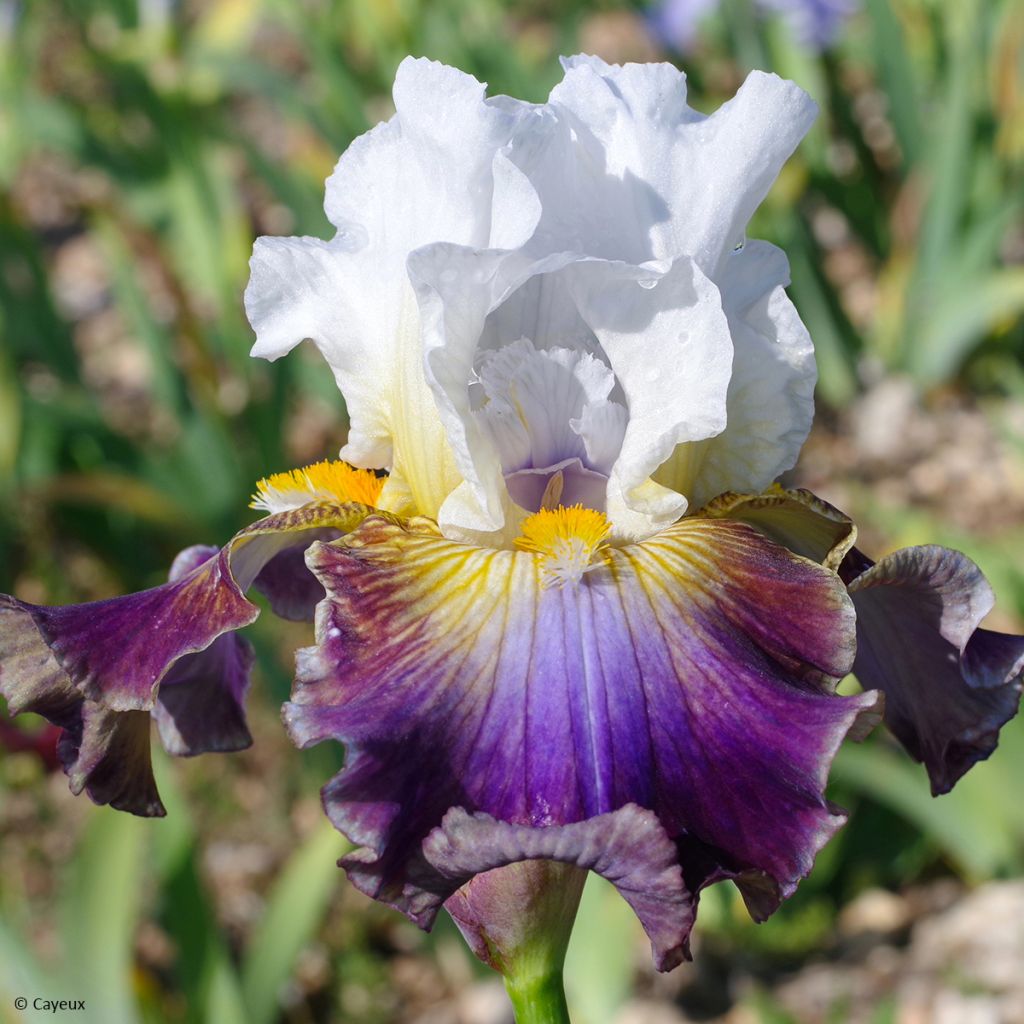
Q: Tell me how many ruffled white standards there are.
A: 3